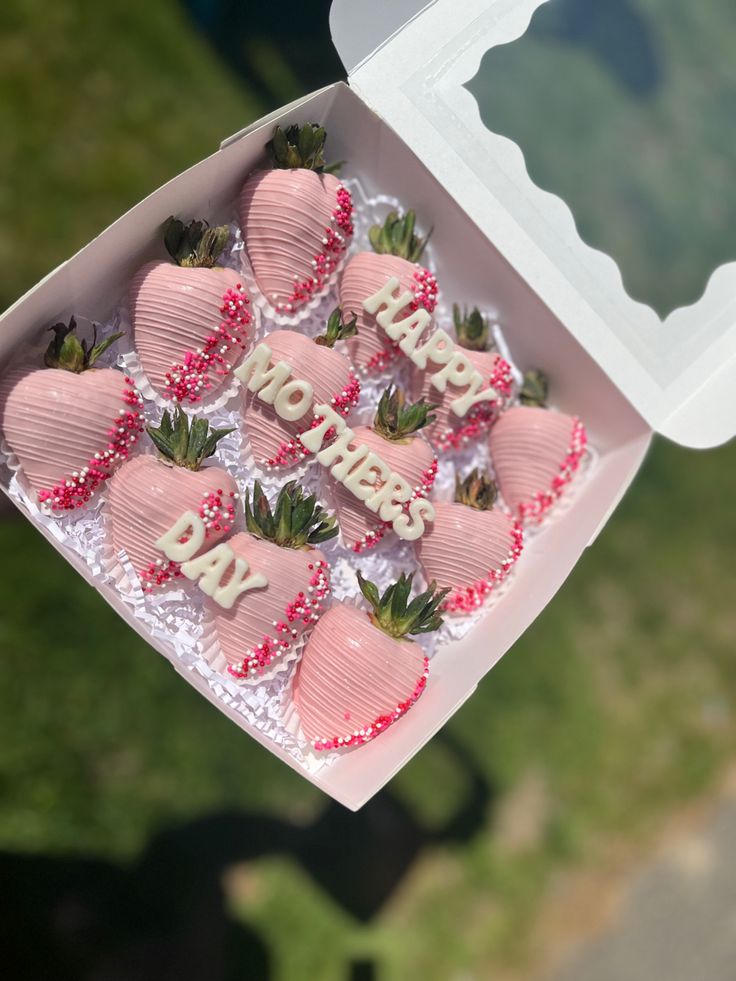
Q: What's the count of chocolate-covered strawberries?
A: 12